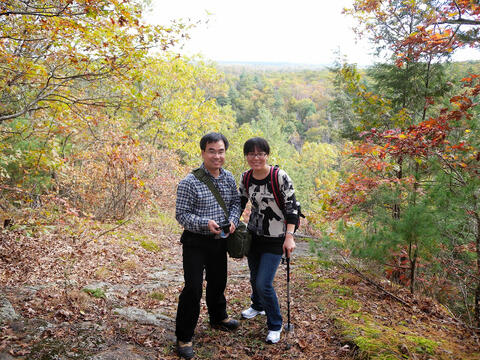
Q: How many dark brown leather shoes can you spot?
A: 2